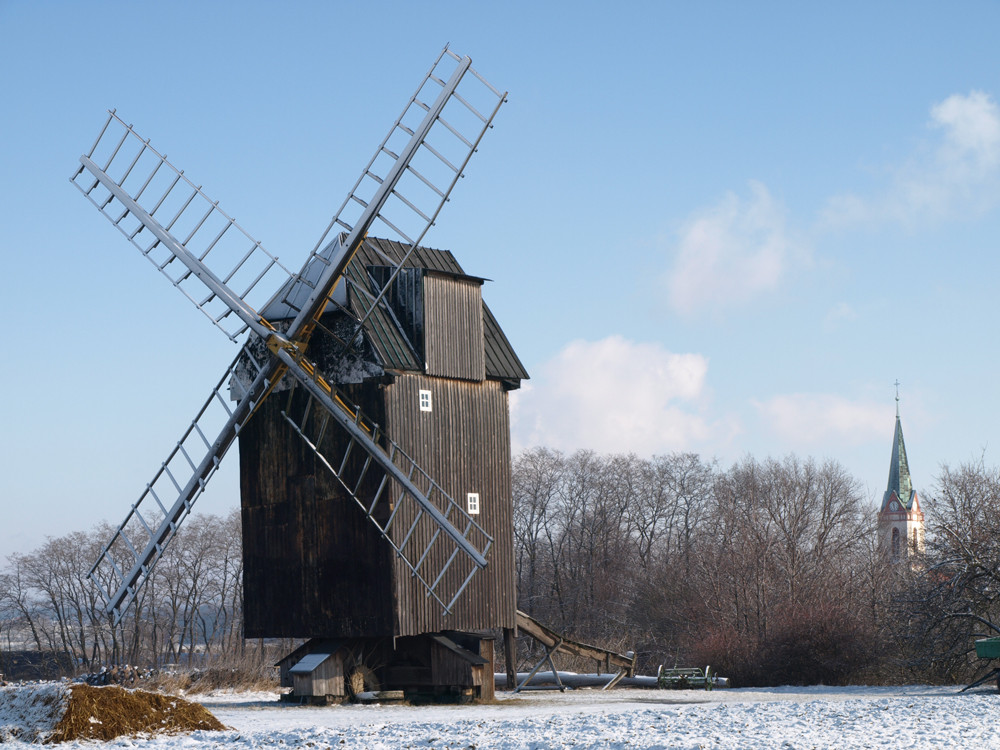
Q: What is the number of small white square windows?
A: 2